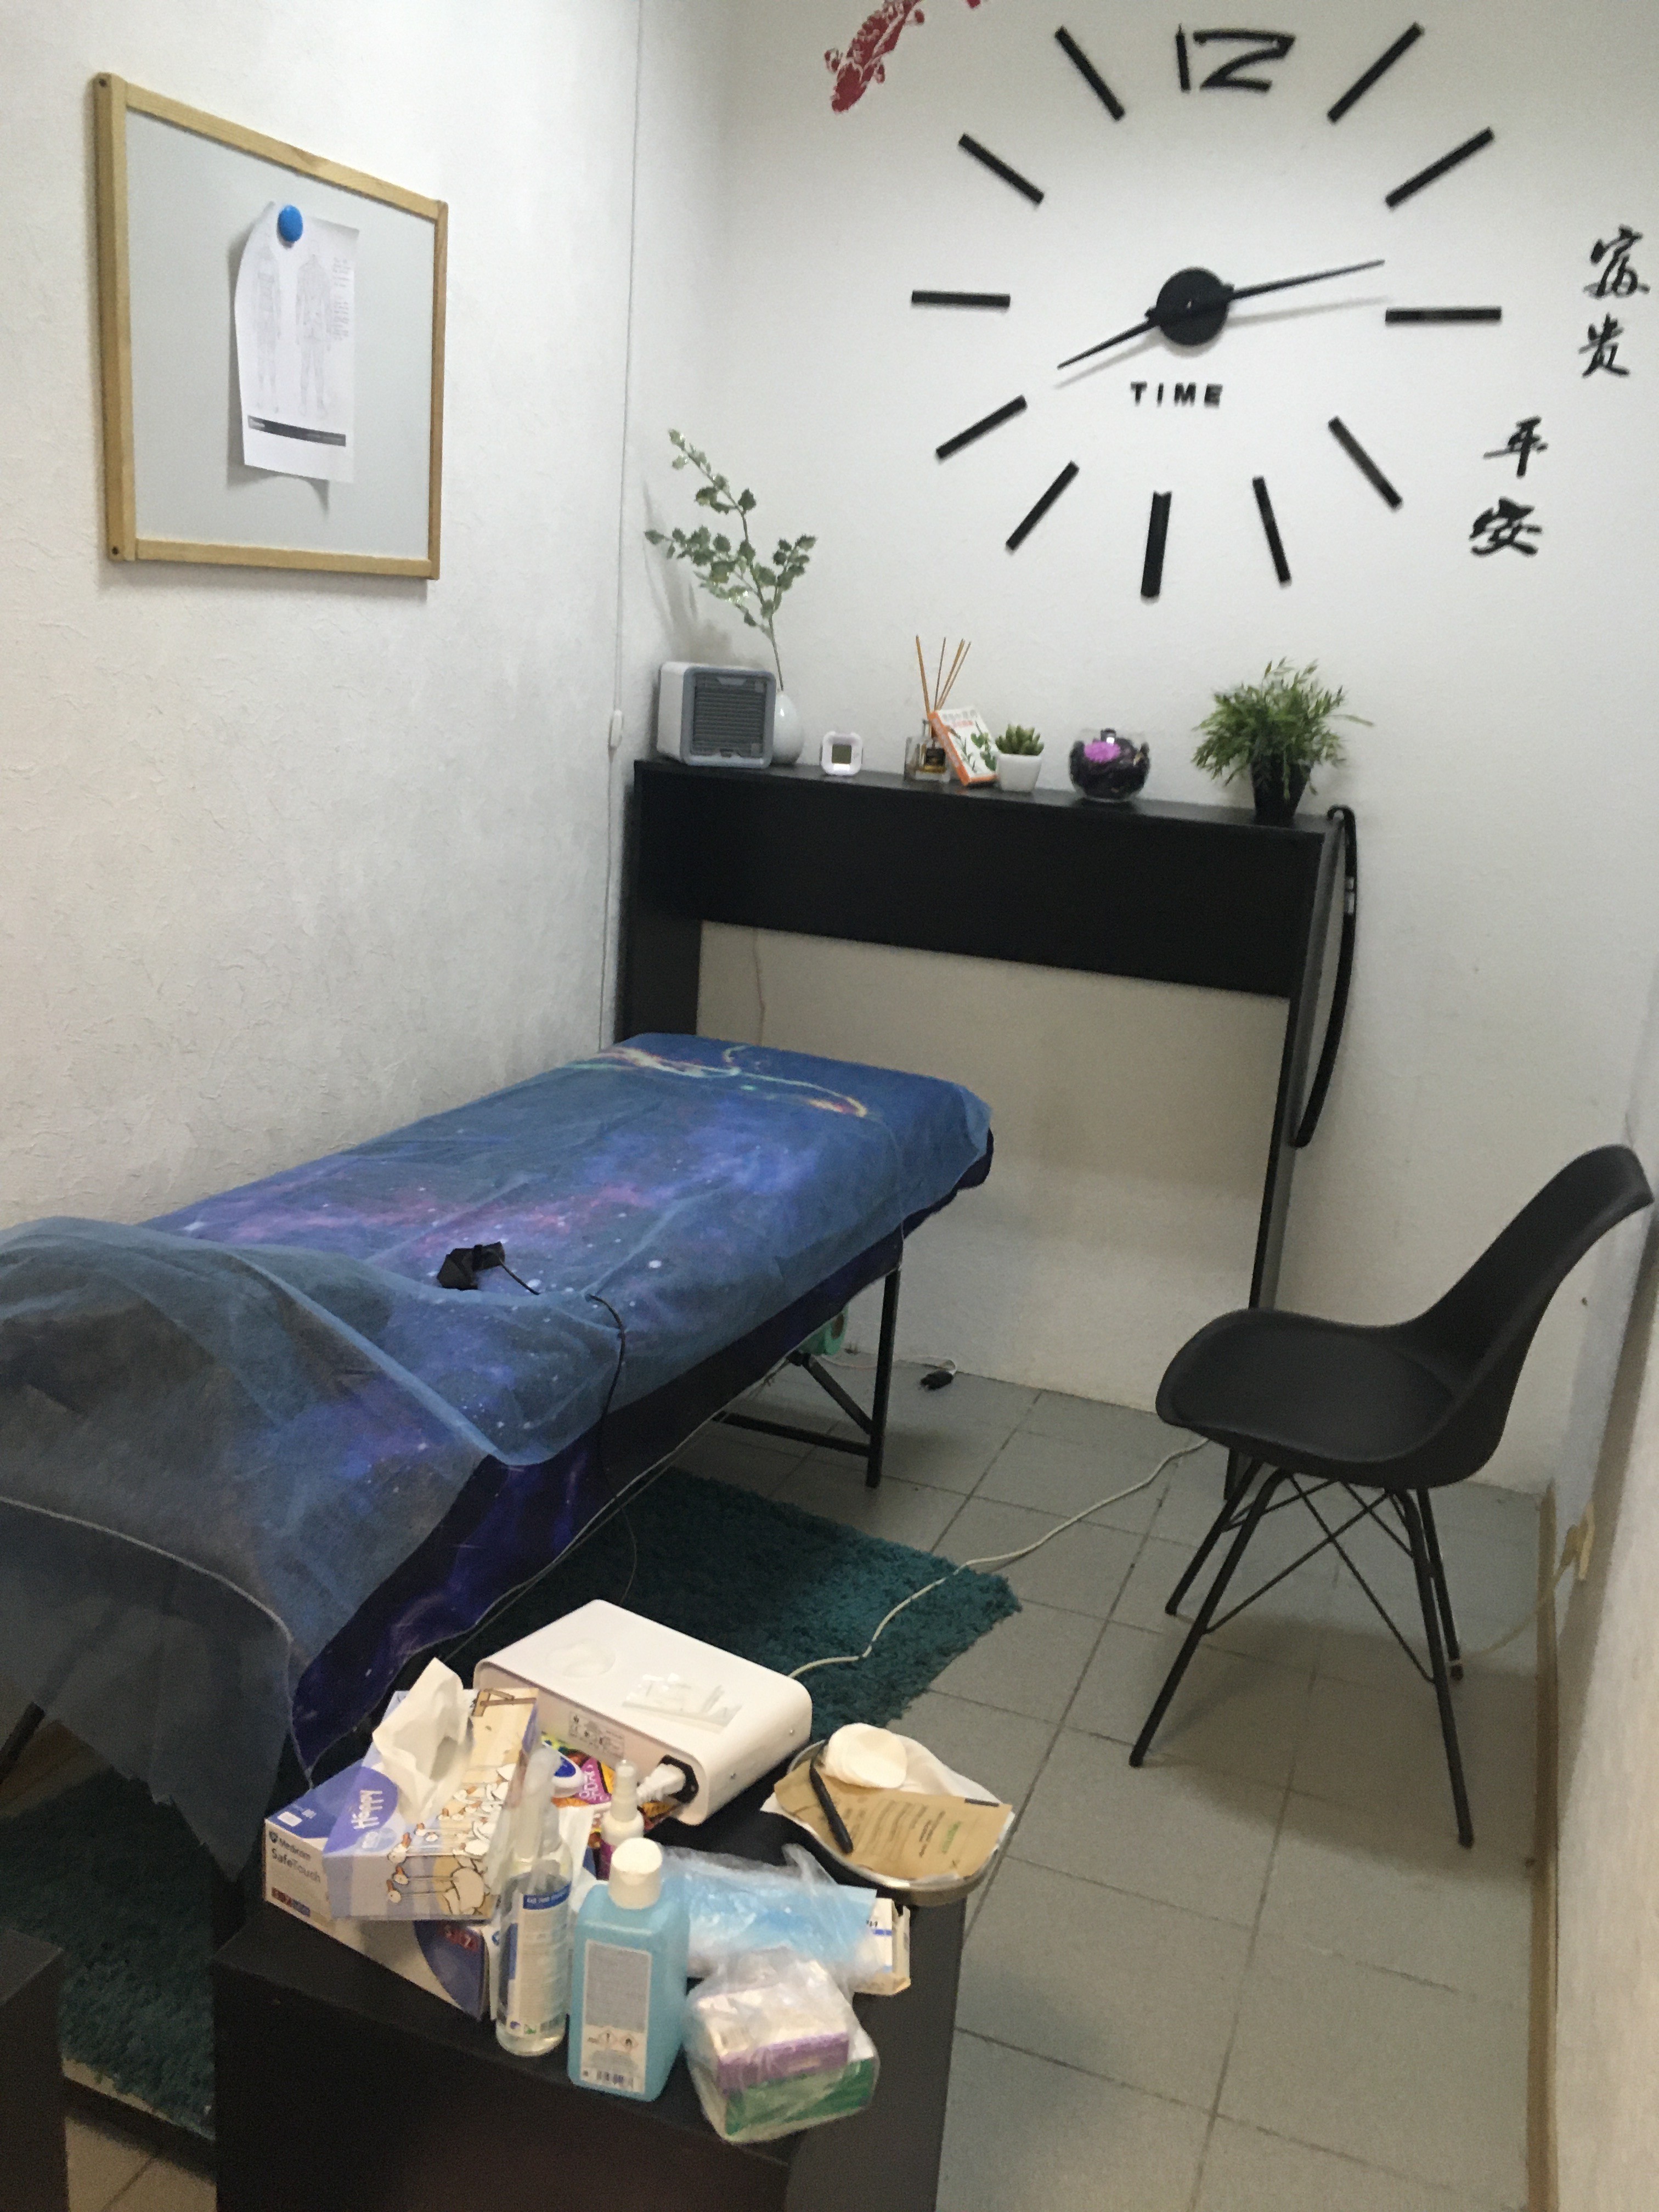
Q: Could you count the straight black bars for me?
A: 11